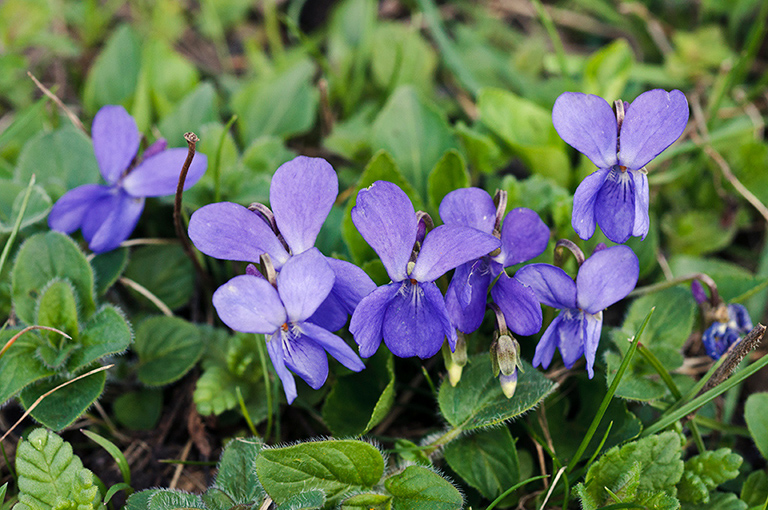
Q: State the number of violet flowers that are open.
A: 7